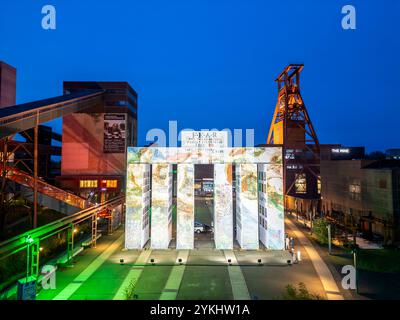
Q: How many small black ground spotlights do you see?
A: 6